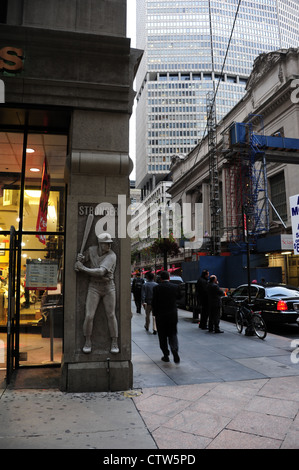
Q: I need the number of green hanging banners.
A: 0